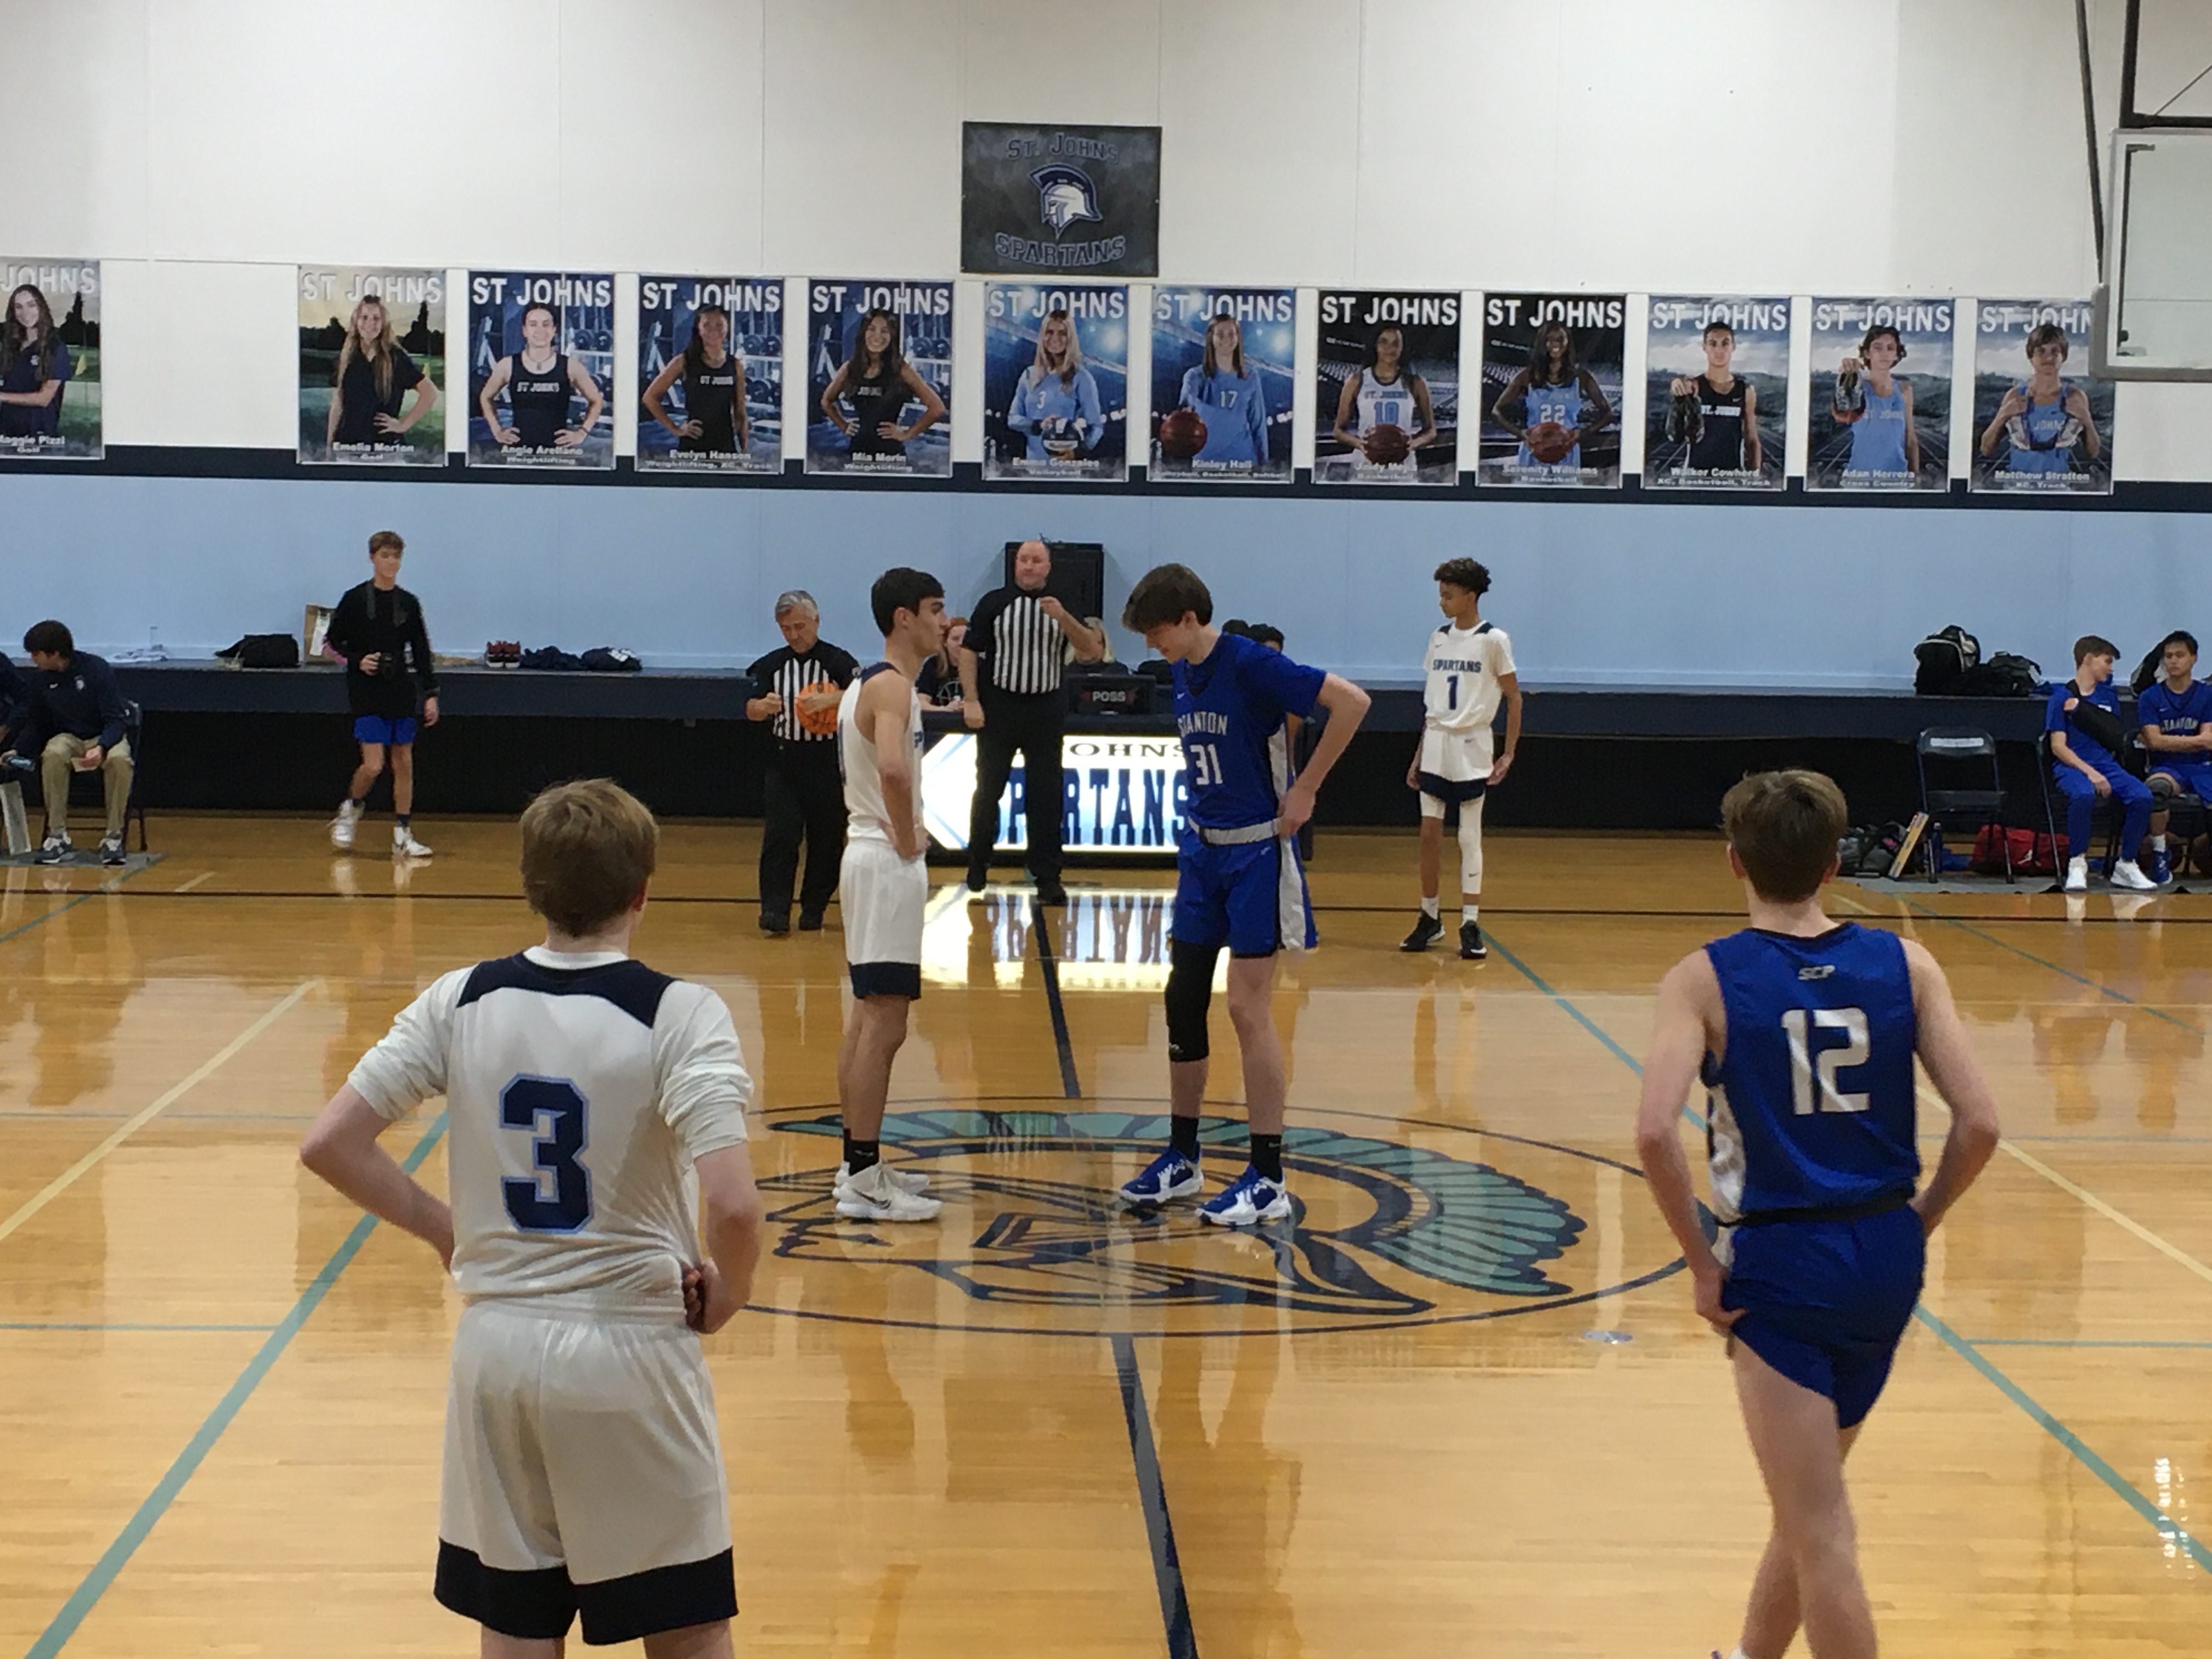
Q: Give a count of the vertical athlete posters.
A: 12